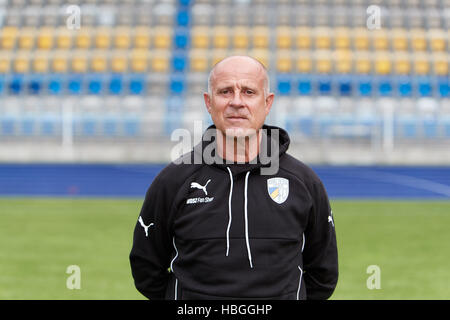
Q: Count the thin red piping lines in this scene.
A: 0